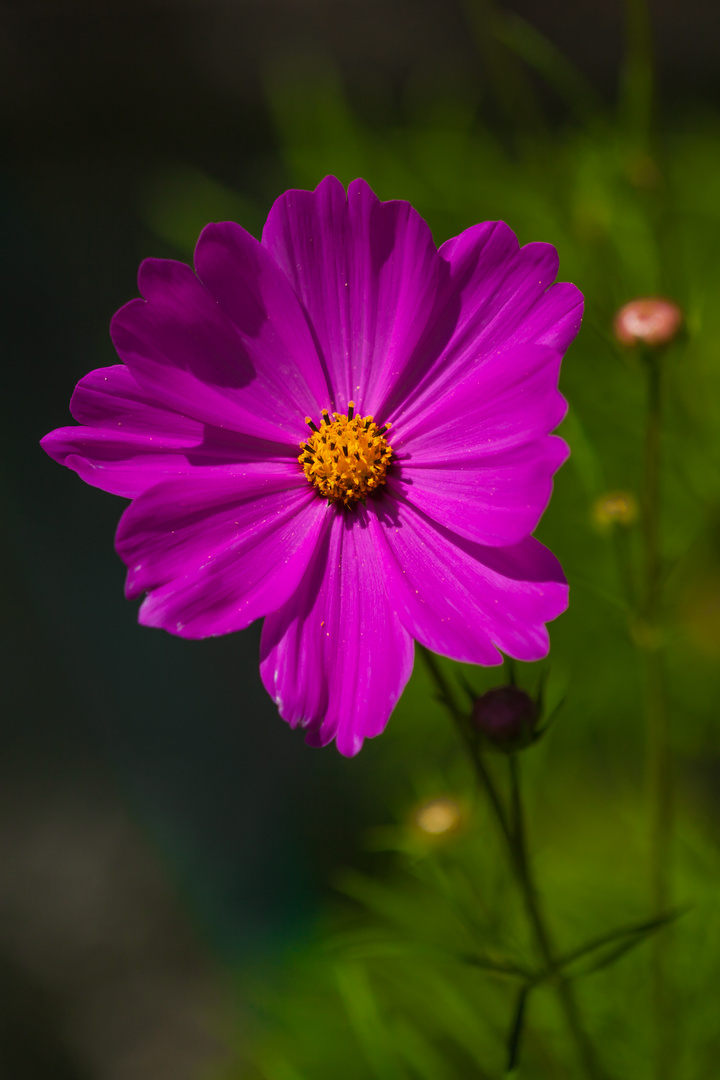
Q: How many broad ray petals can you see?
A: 8